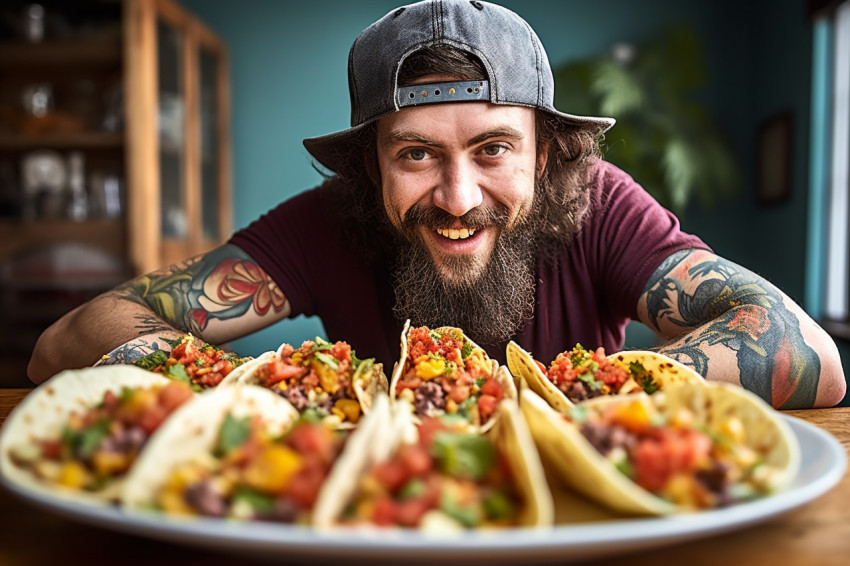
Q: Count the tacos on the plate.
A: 8